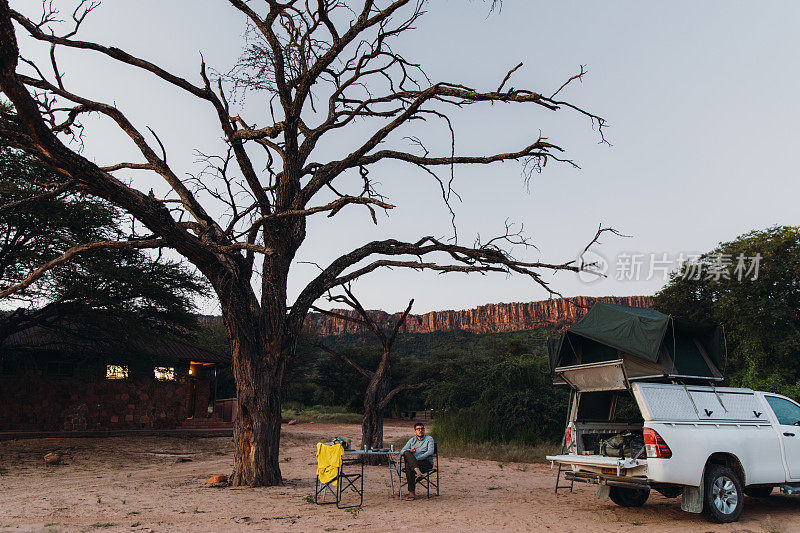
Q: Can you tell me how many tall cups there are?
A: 2